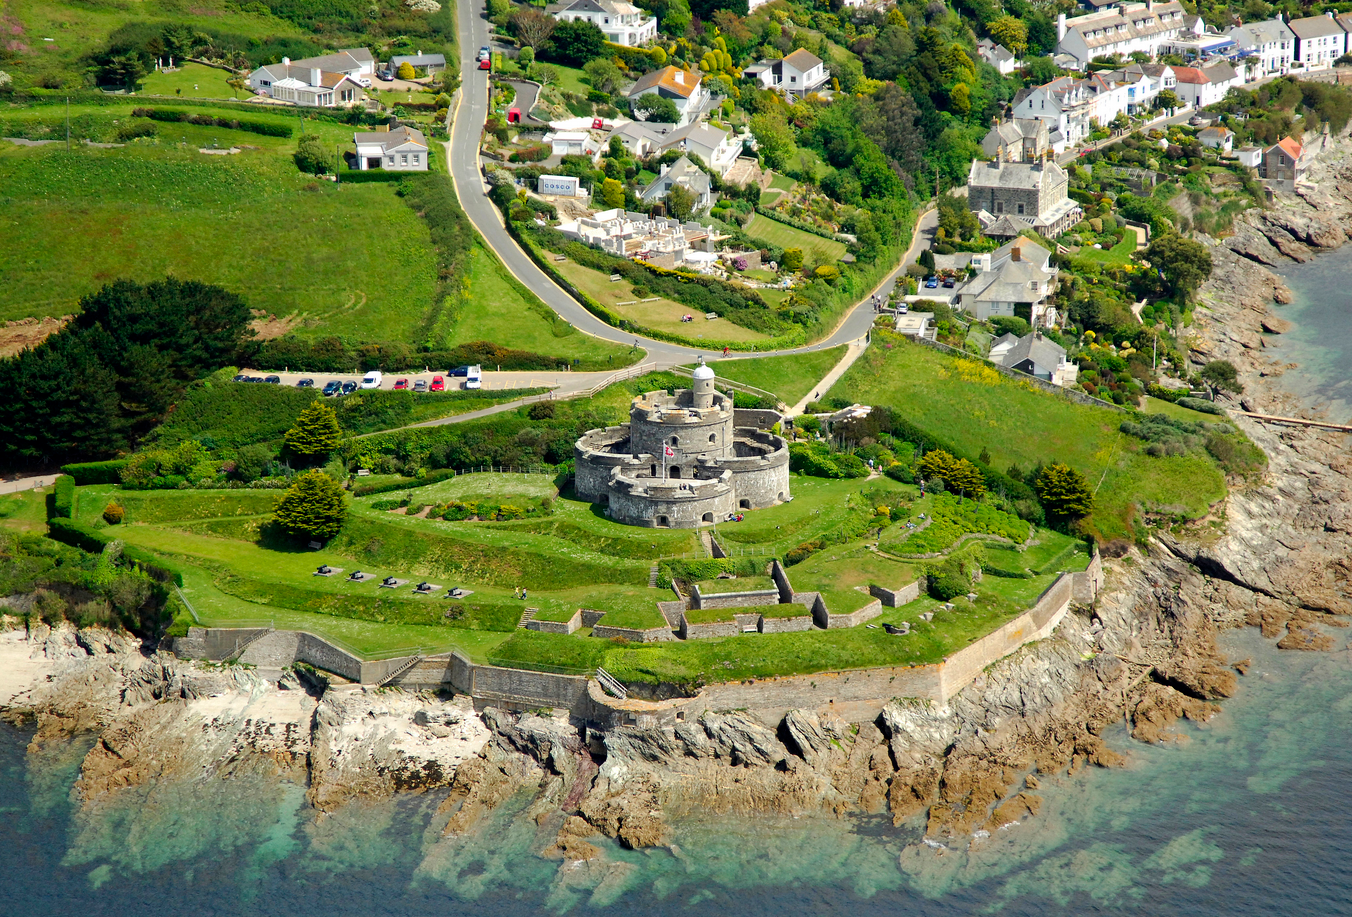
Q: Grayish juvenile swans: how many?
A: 0